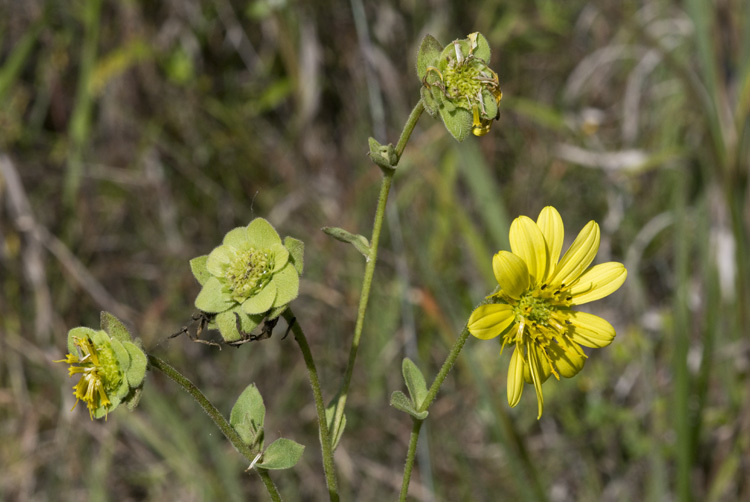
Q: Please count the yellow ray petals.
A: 11